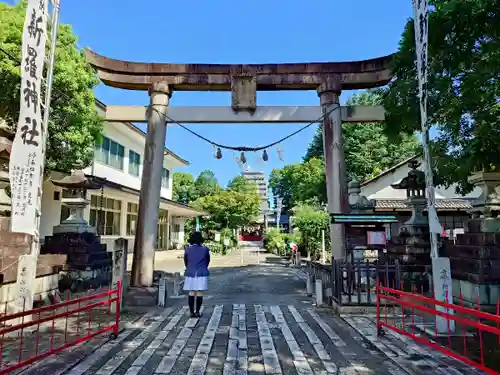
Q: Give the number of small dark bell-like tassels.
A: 3